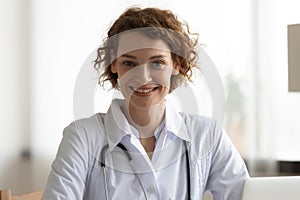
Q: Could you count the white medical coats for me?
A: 1